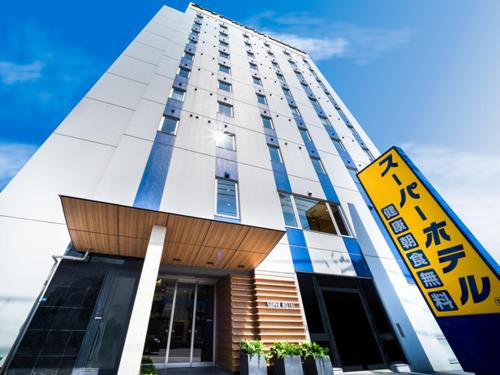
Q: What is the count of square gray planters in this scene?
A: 3